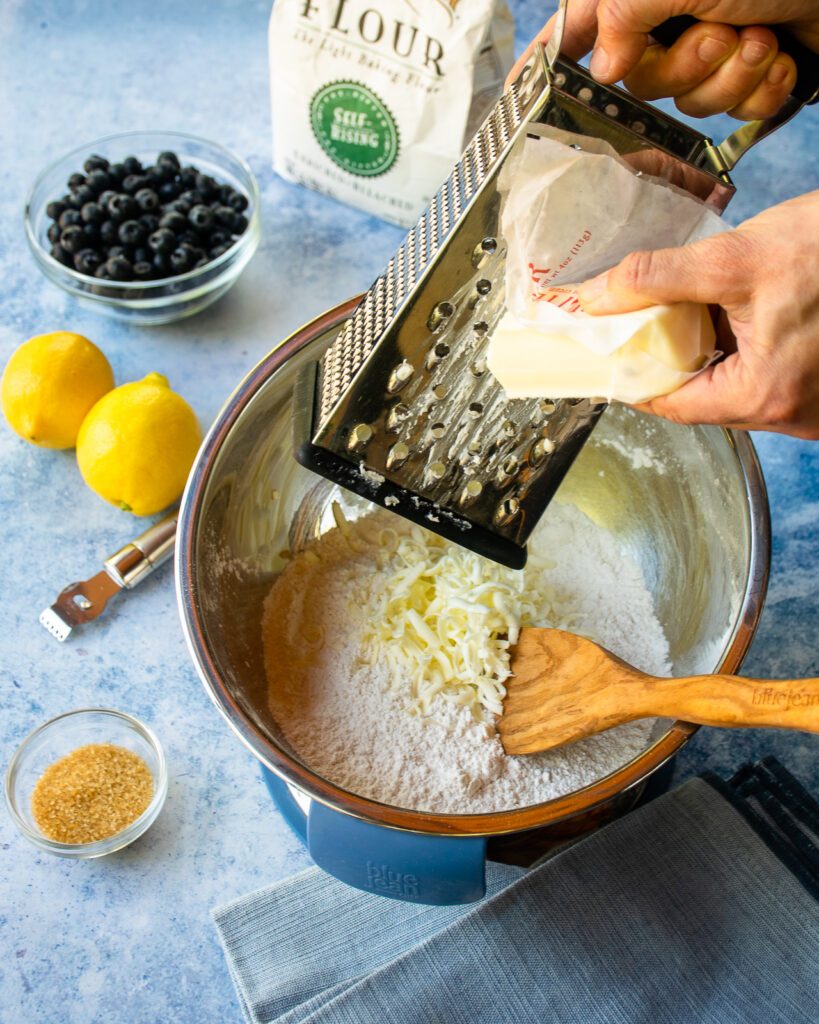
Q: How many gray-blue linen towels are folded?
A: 2